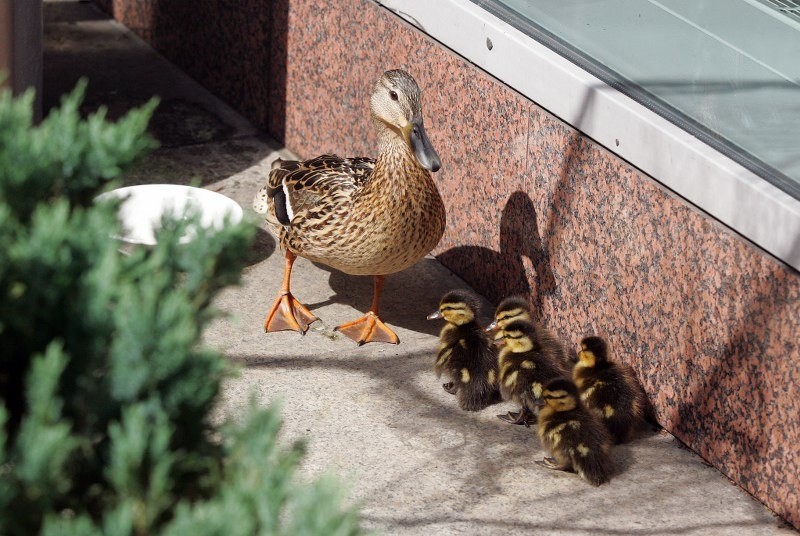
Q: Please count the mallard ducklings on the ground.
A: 5